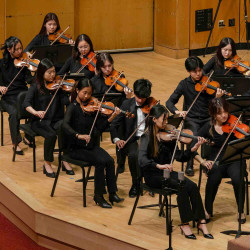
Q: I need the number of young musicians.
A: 11